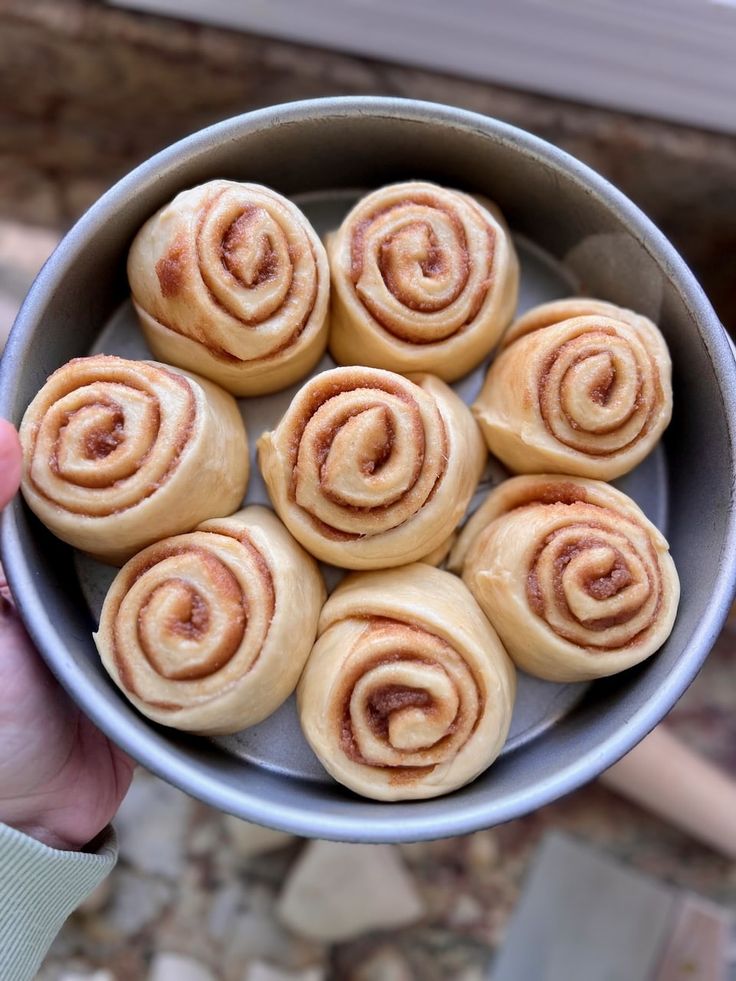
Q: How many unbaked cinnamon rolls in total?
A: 8